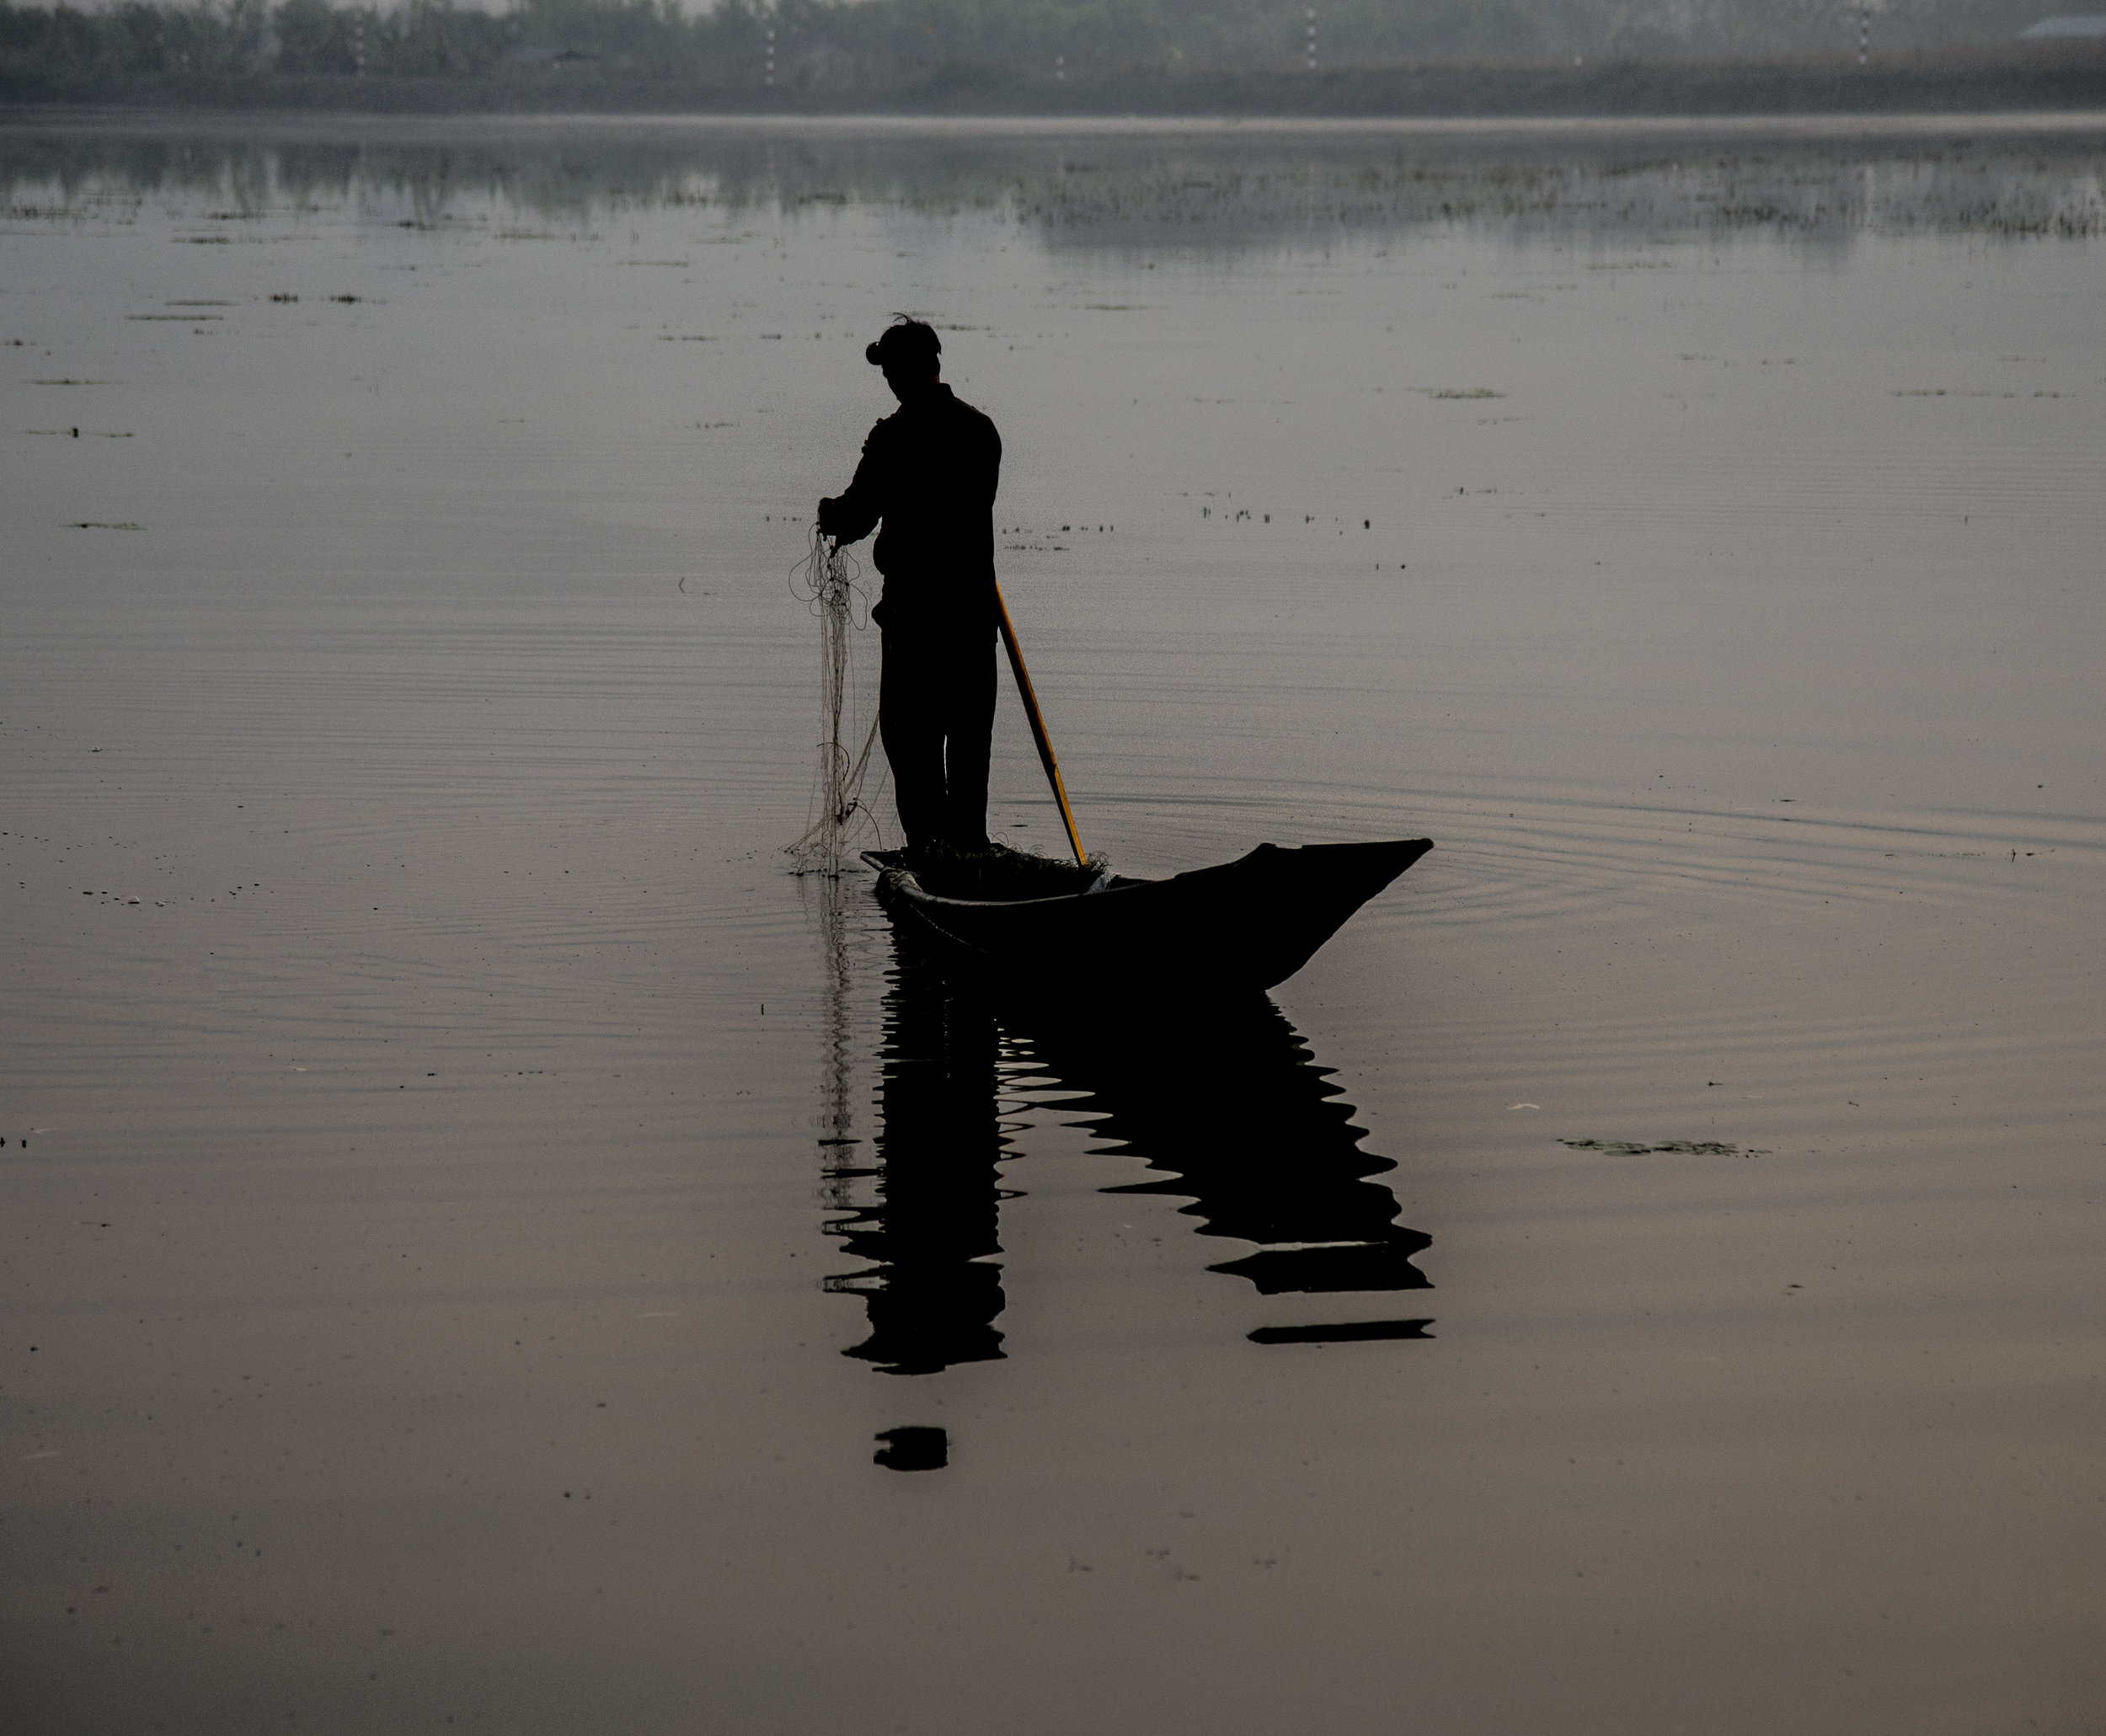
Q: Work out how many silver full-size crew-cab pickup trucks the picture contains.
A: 0